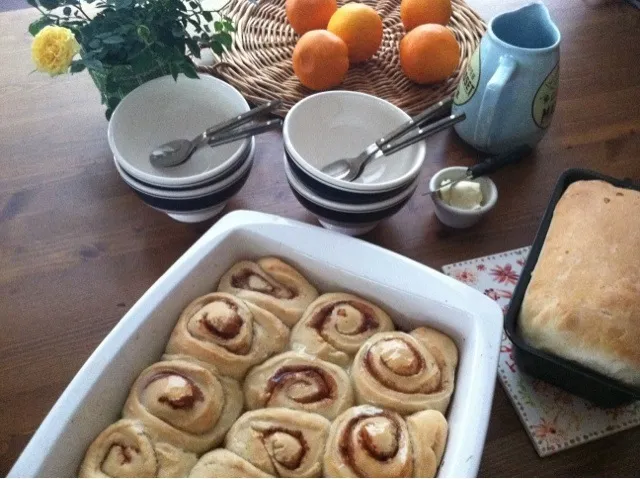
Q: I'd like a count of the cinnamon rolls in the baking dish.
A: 10